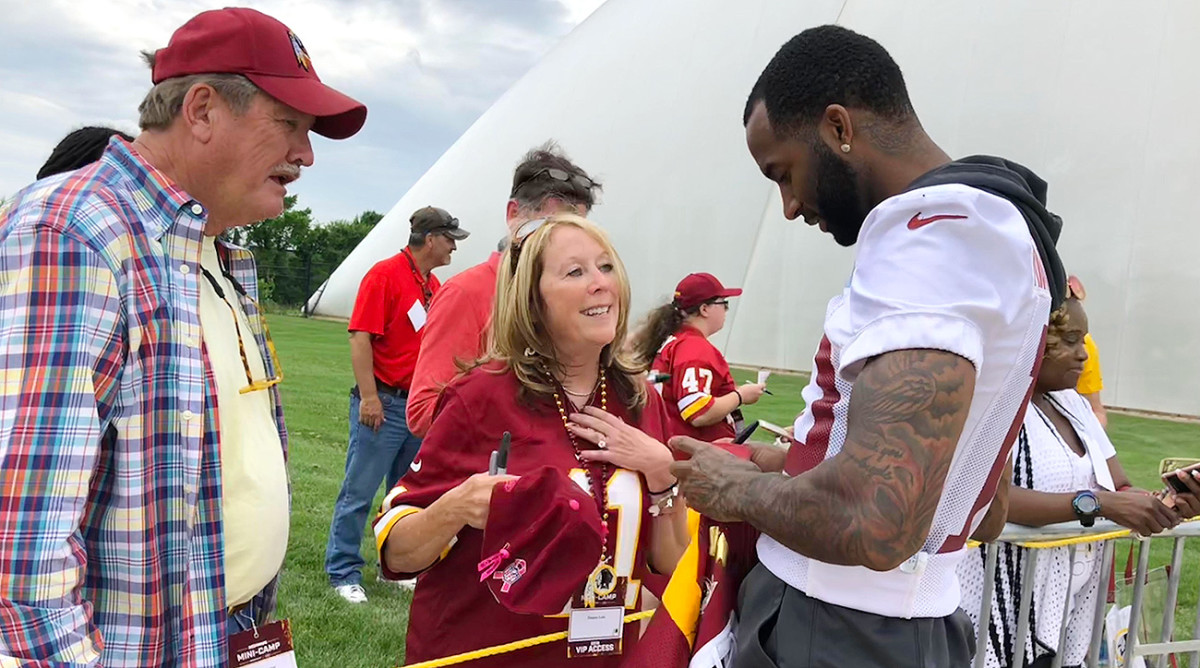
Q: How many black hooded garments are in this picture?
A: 1